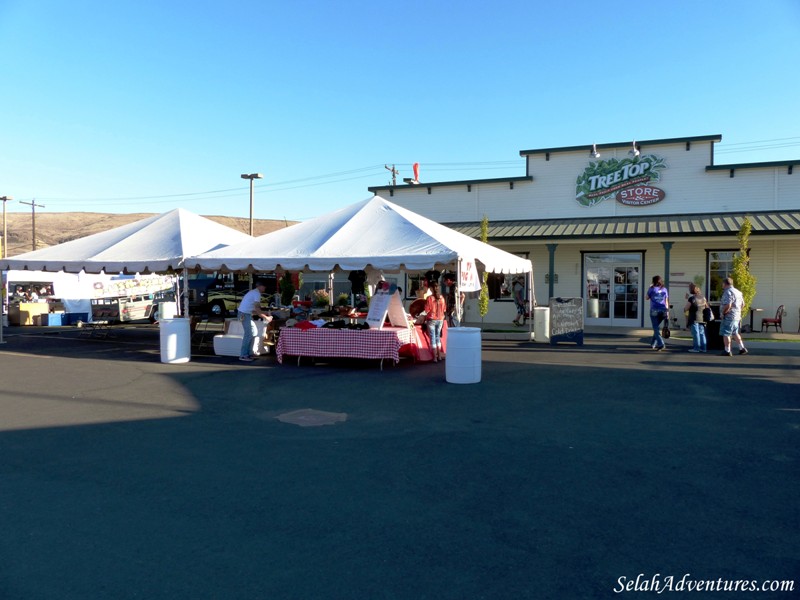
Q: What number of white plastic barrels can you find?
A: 4